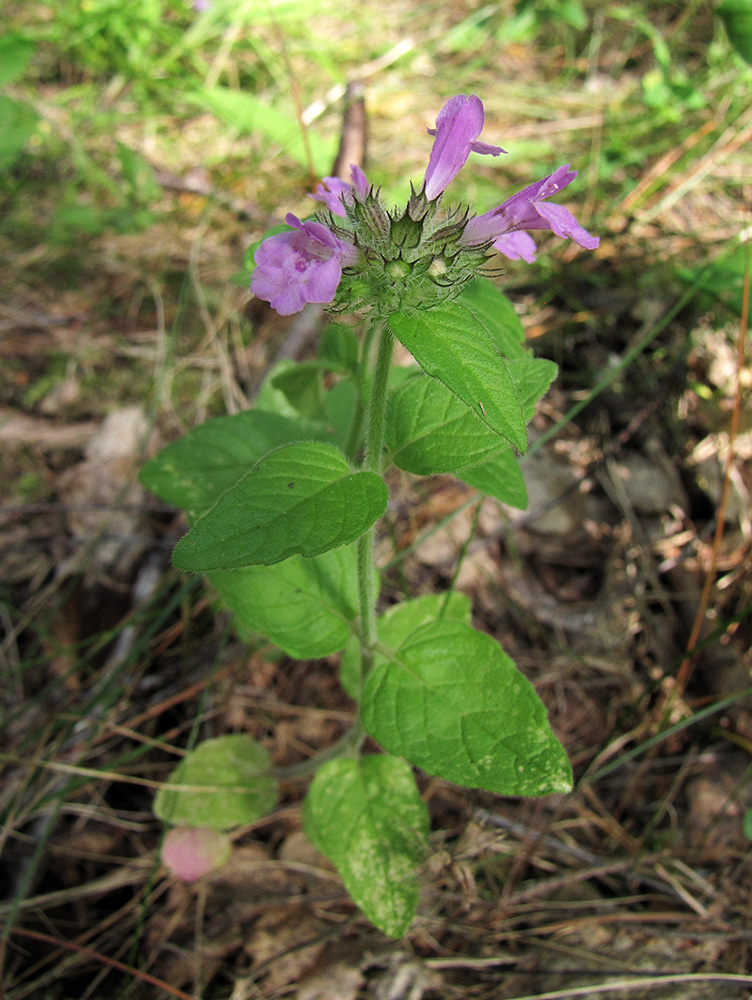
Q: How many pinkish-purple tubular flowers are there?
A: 5